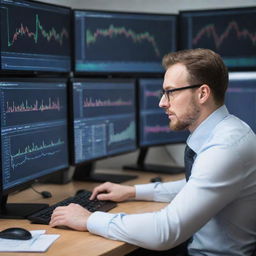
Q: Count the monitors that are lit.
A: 7